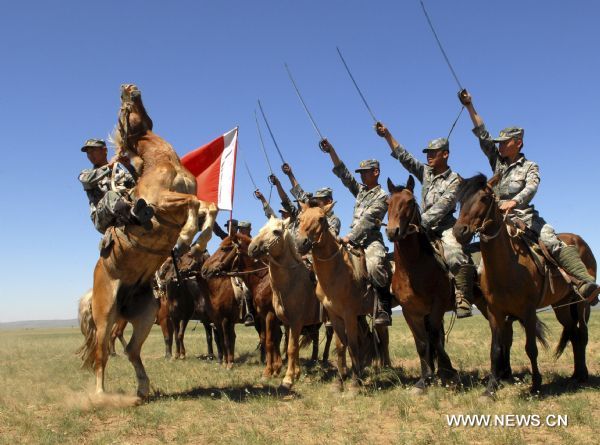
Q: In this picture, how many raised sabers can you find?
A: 6